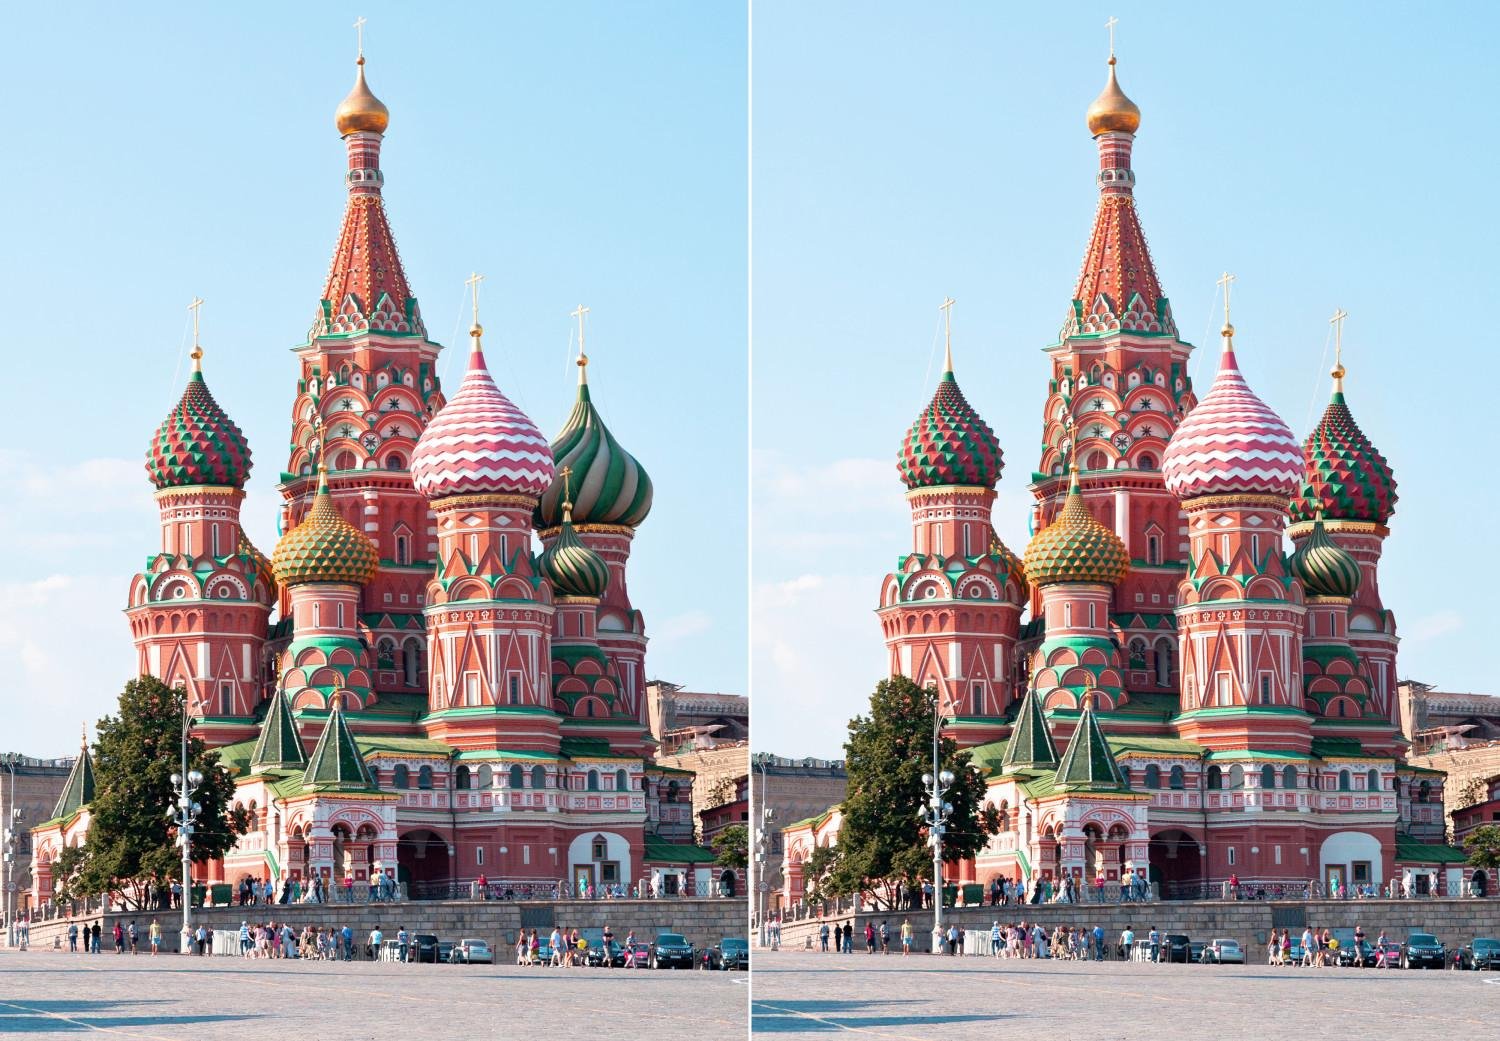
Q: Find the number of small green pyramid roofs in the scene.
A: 5